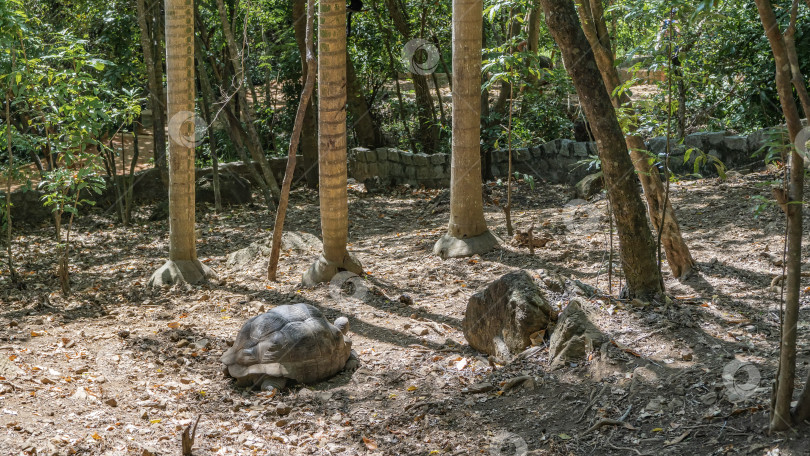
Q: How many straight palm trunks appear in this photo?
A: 3